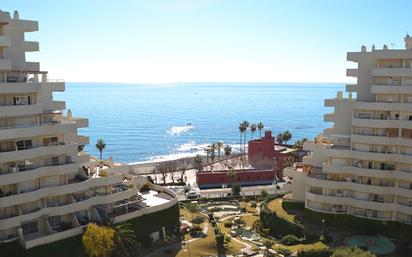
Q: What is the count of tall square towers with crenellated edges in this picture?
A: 1